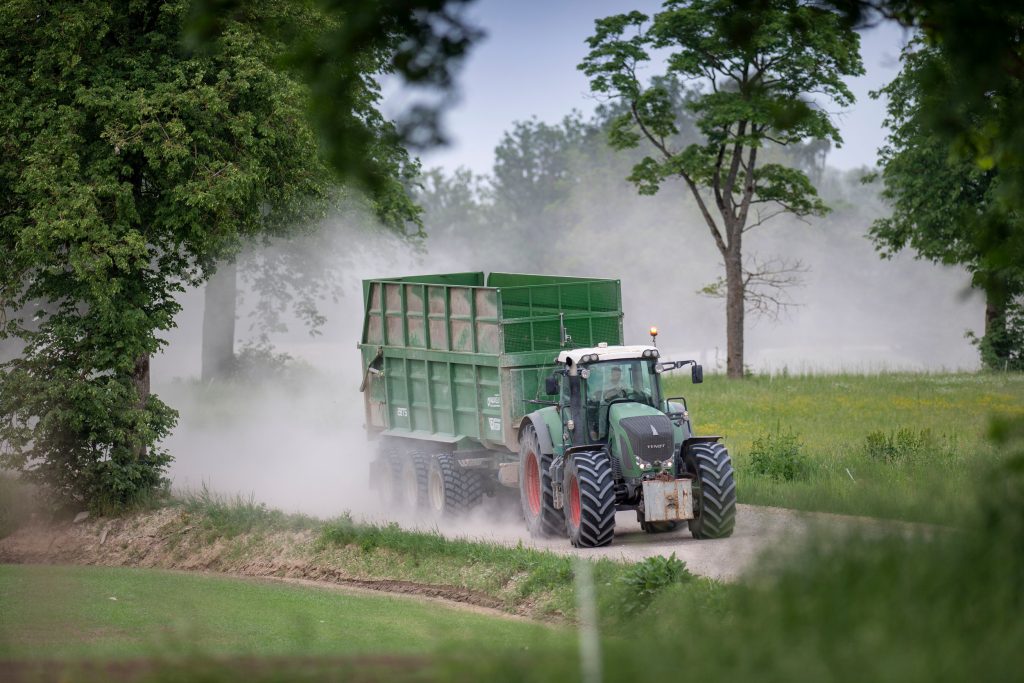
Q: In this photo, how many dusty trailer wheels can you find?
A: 3